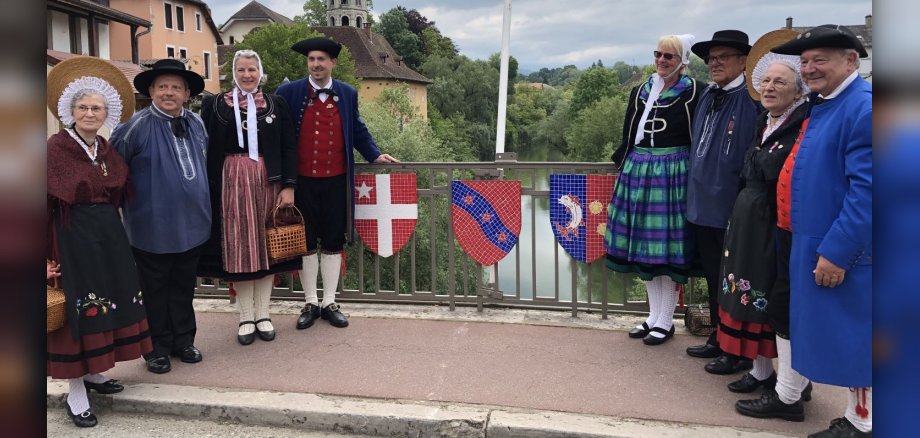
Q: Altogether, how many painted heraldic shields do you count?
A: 3